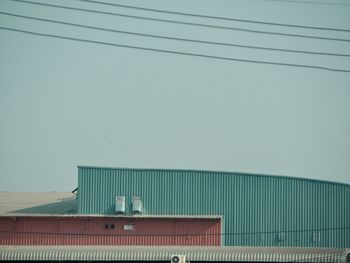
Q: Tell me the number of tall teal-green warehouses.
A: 1